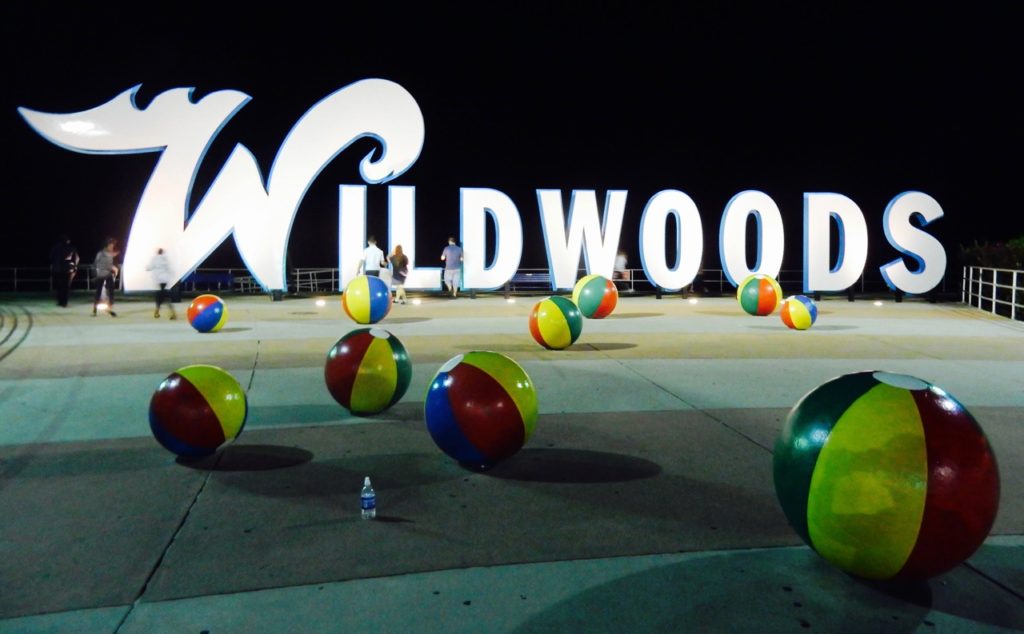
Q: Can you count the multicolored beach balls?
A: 10